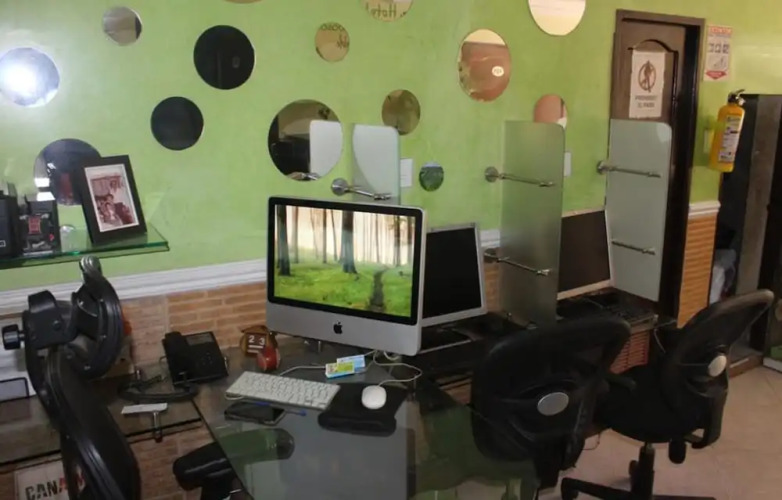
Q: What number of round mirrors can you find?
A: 14